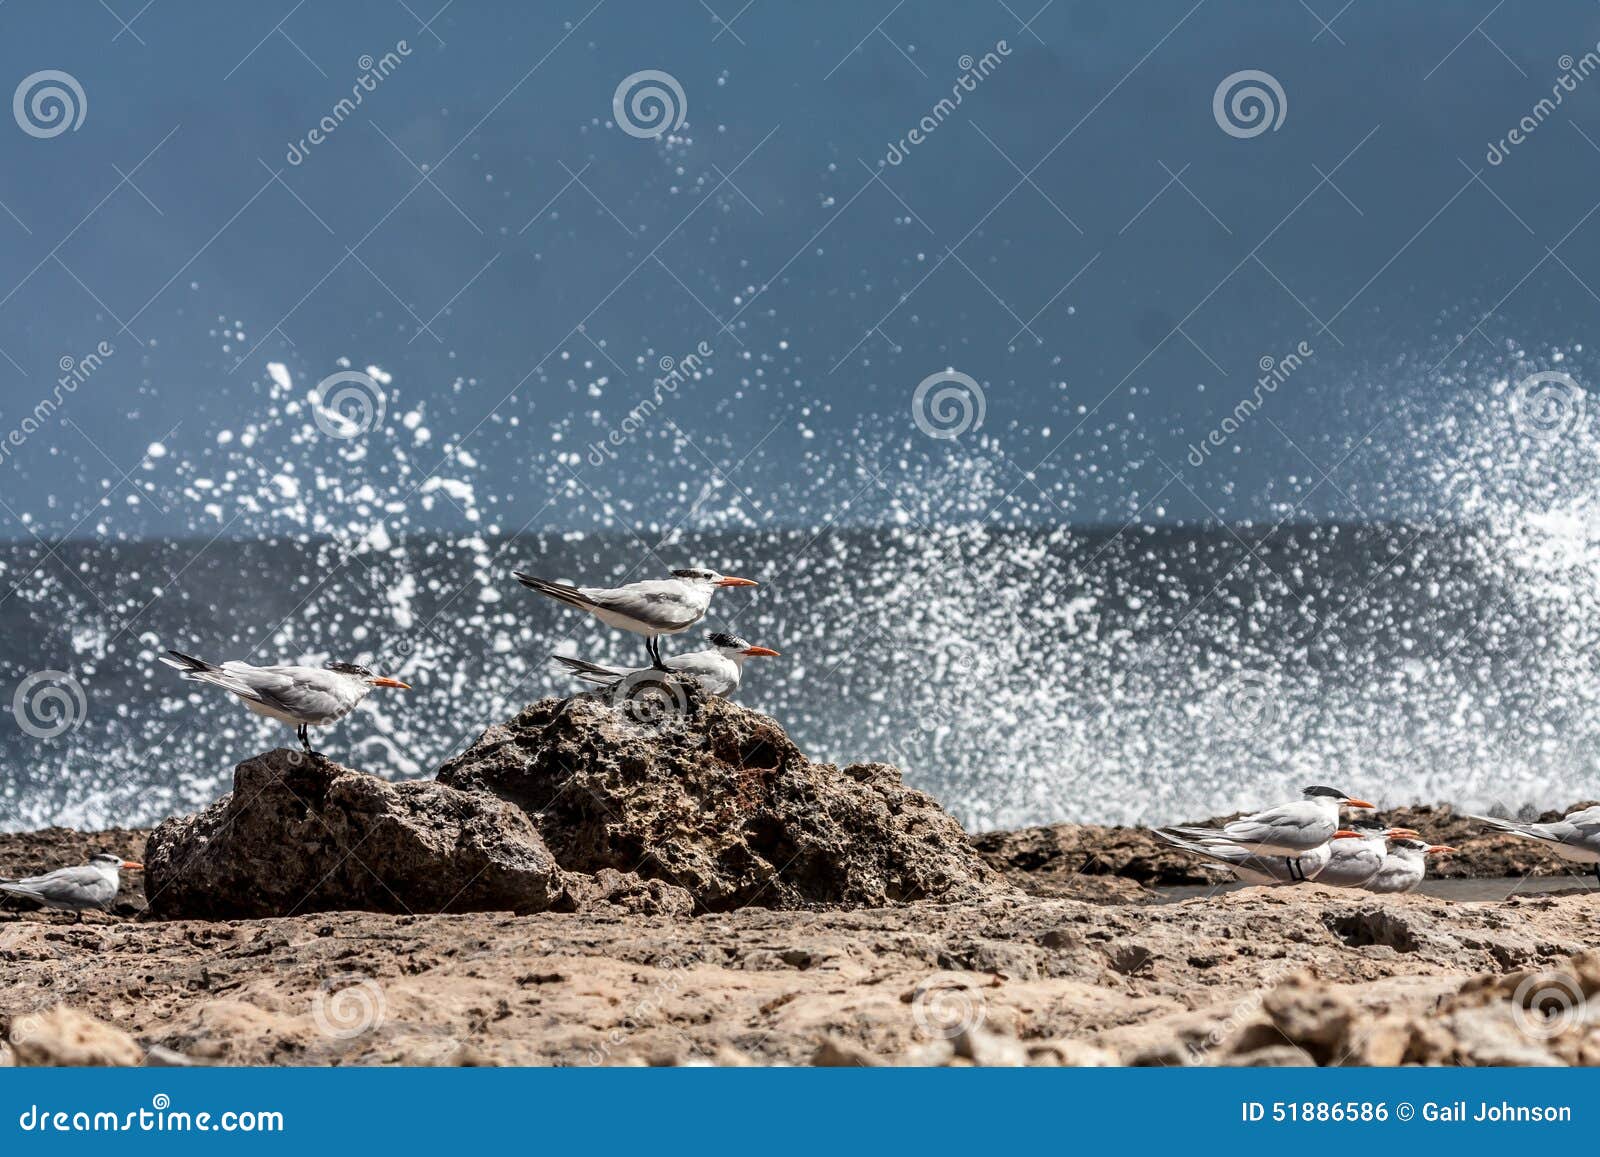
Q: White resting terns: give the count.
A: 9